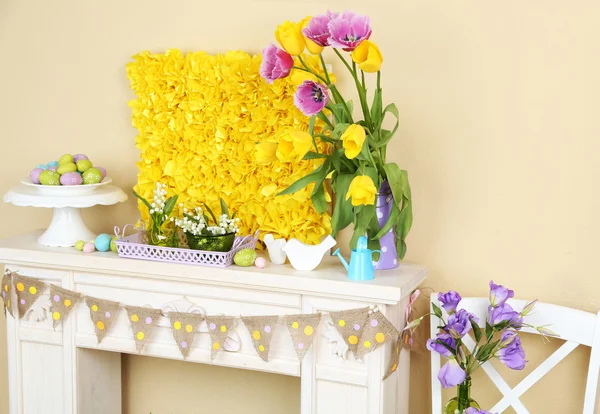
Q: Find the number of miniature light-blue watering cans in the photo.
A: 1